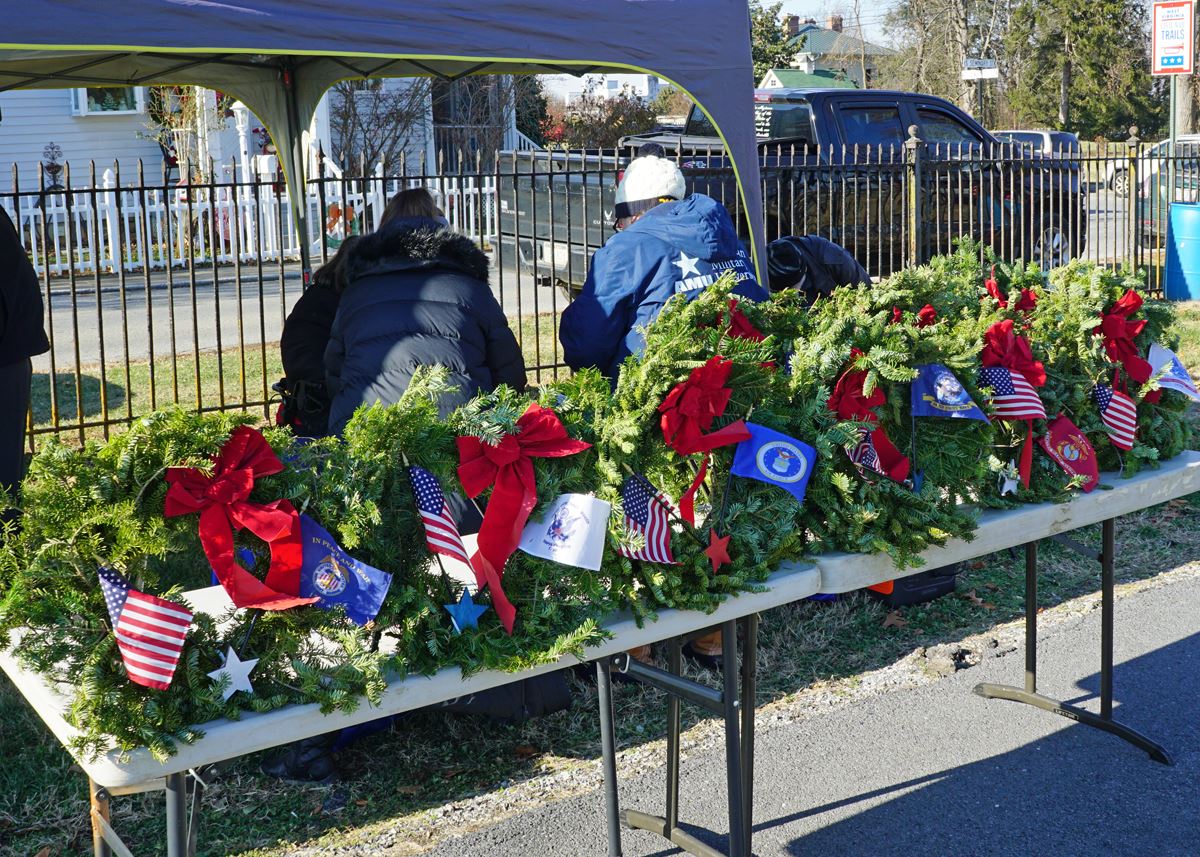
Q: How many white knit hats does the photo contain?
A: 1